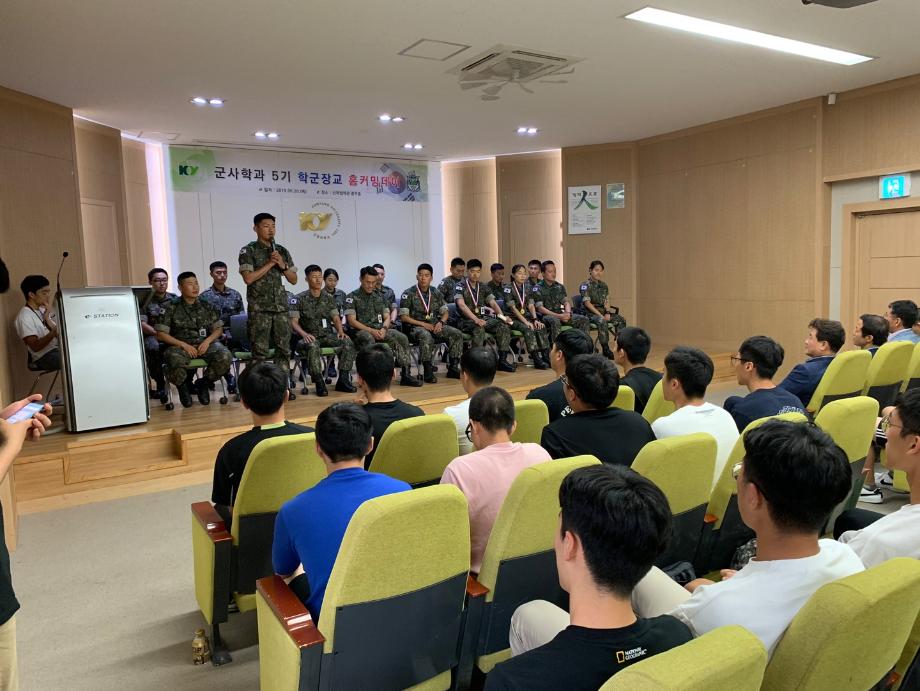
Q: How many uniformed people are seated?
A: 15